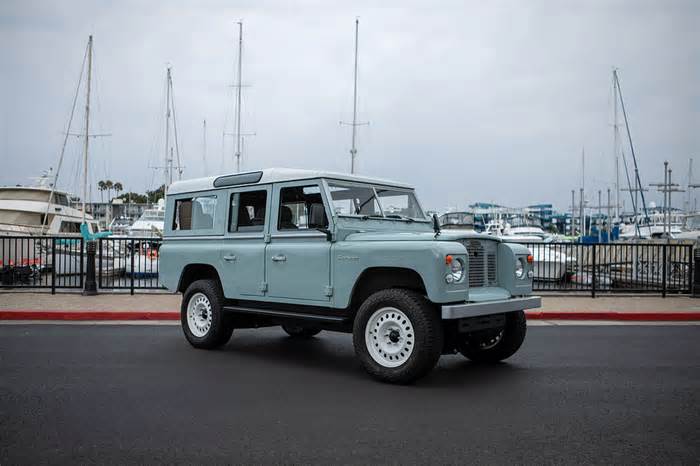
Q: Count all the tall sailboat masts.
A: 5